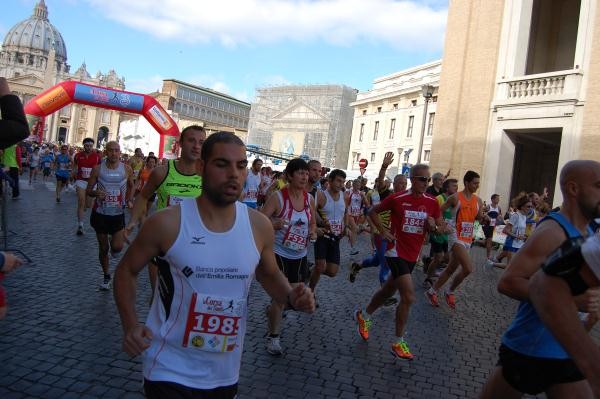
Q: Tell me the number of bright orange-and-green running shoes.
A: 2